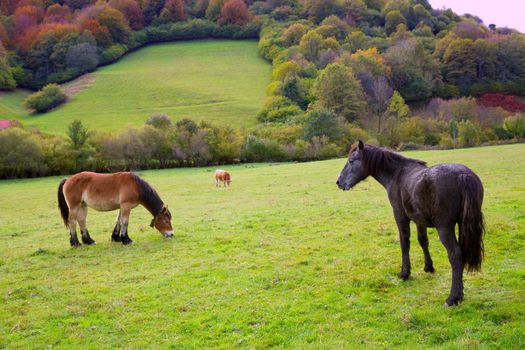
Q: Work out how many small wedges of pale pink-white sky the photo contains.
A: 1